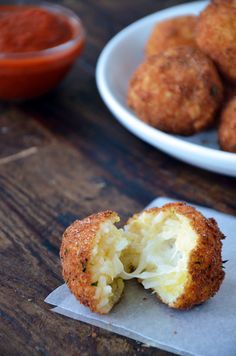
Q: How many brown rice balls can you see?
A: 5